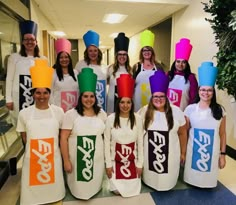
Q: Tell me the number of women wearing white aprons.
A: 11